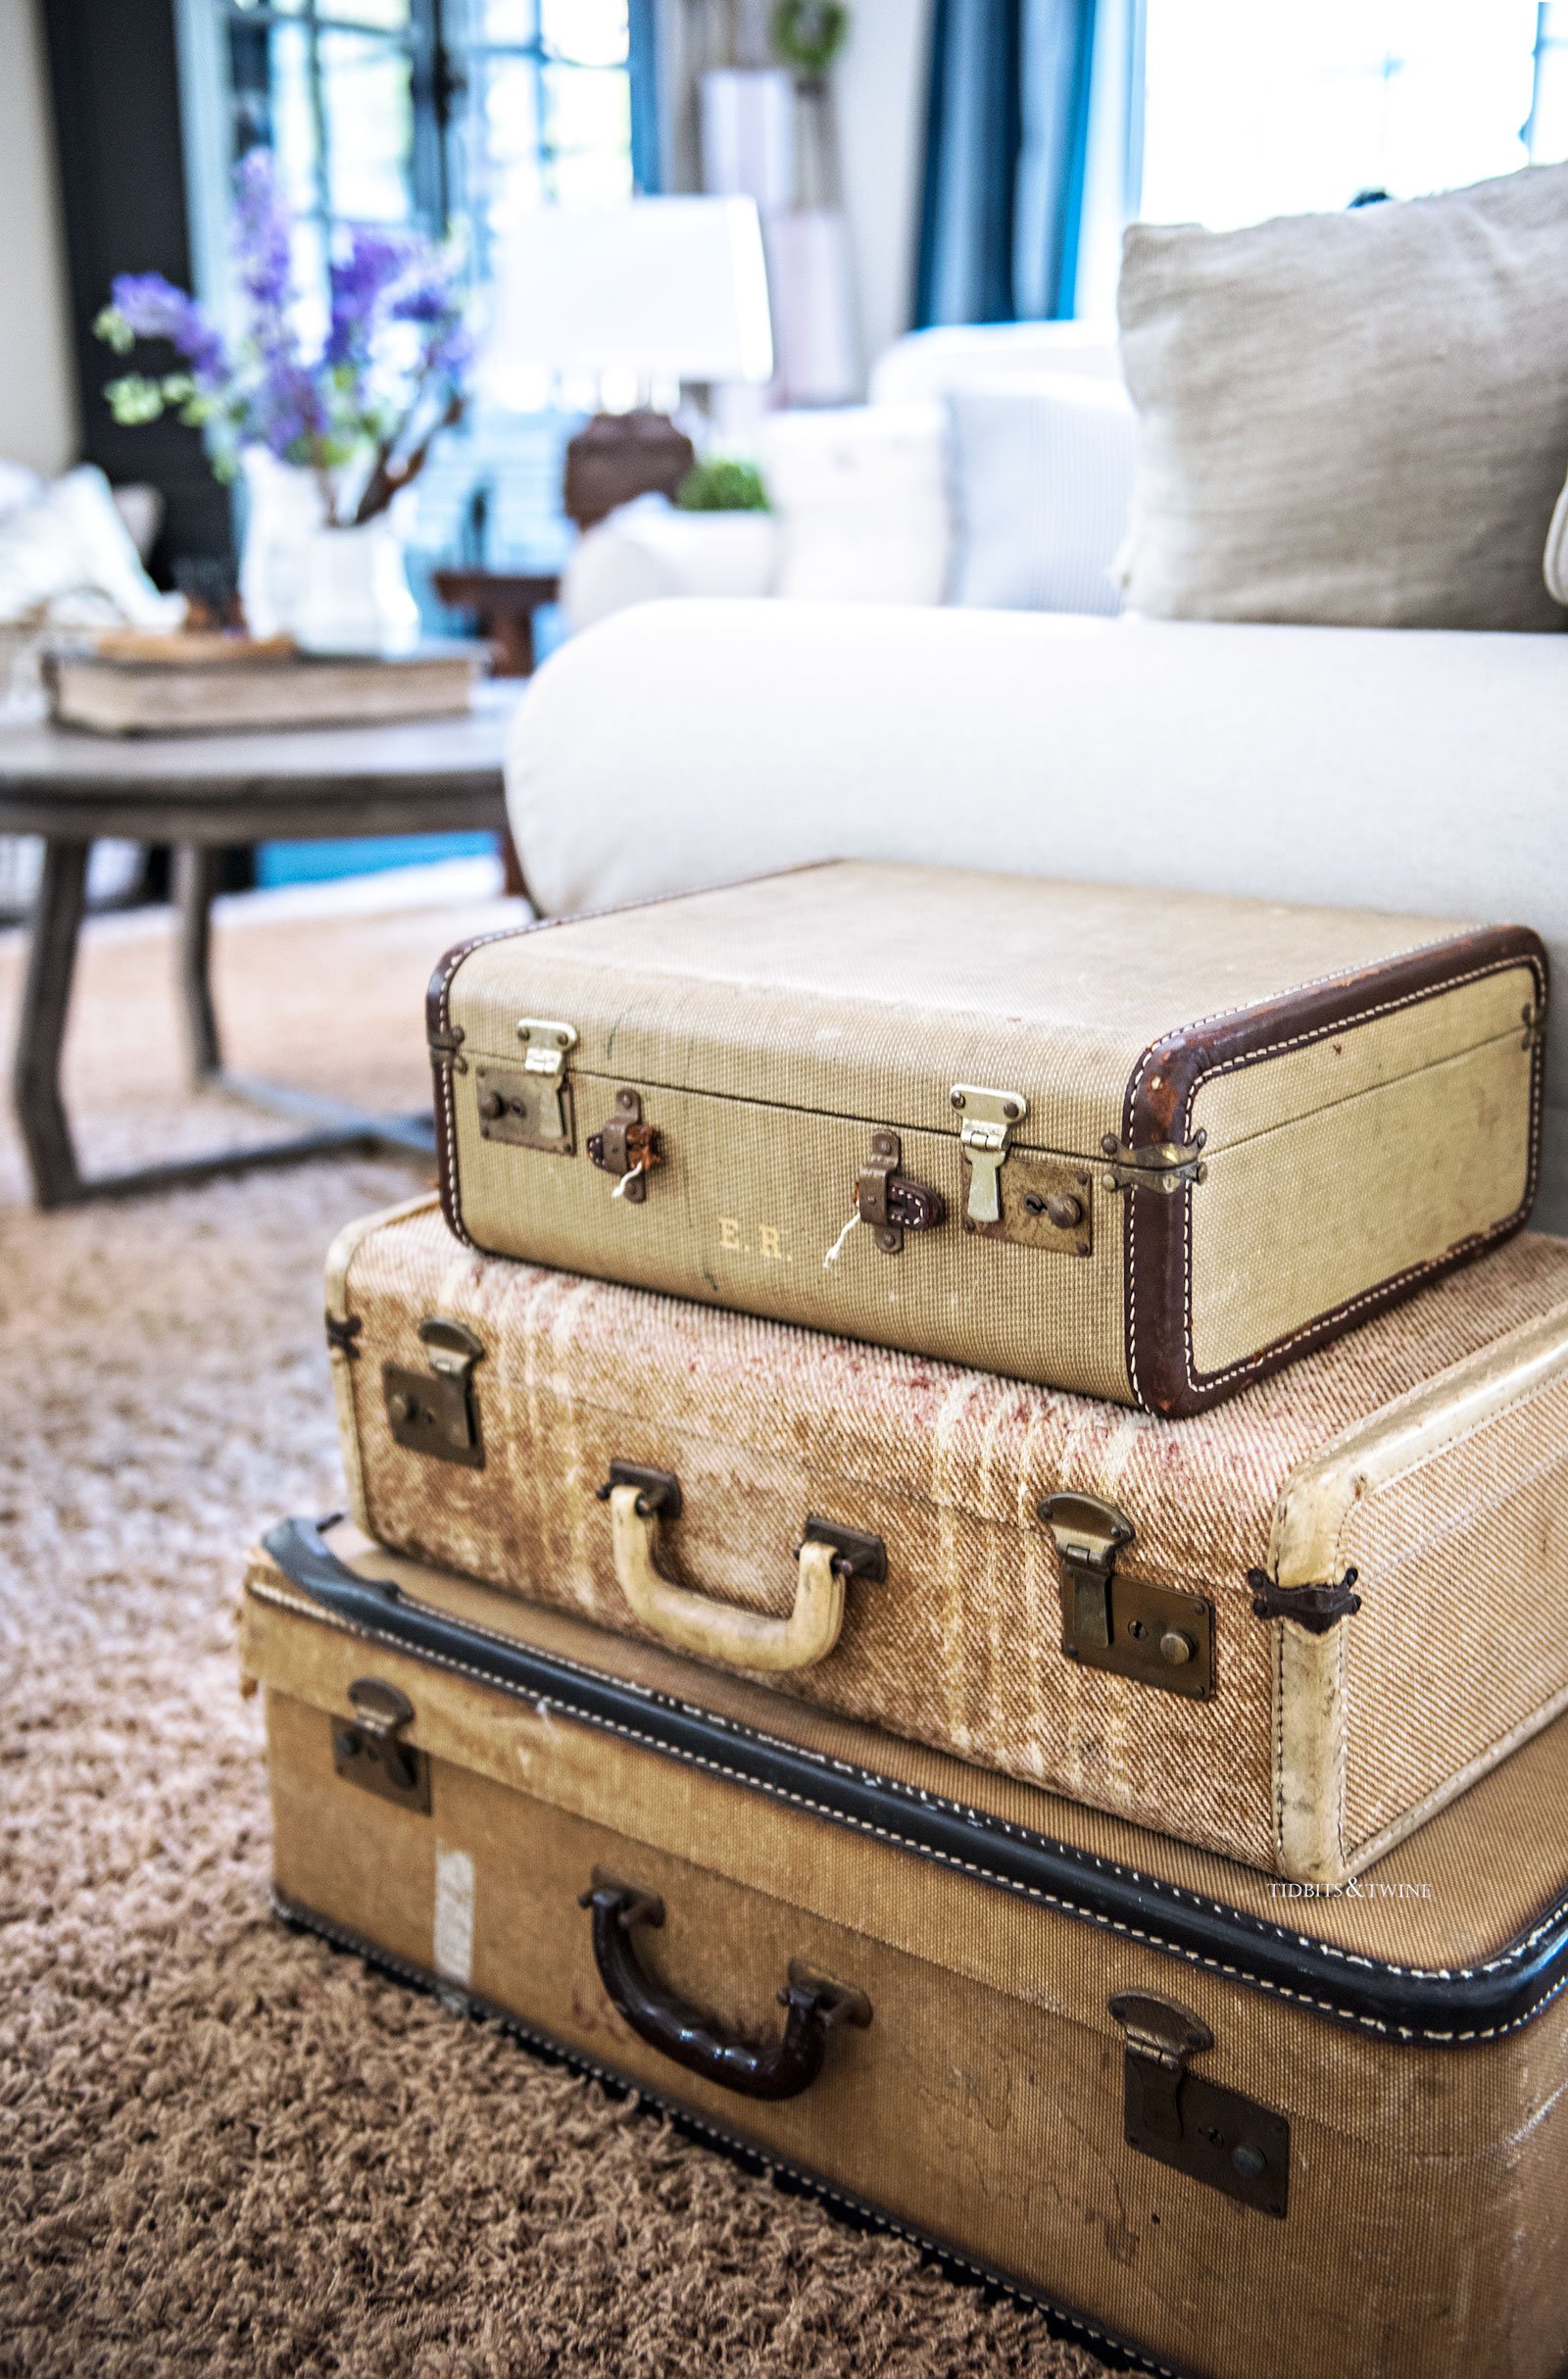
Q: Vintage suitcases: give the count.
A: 3